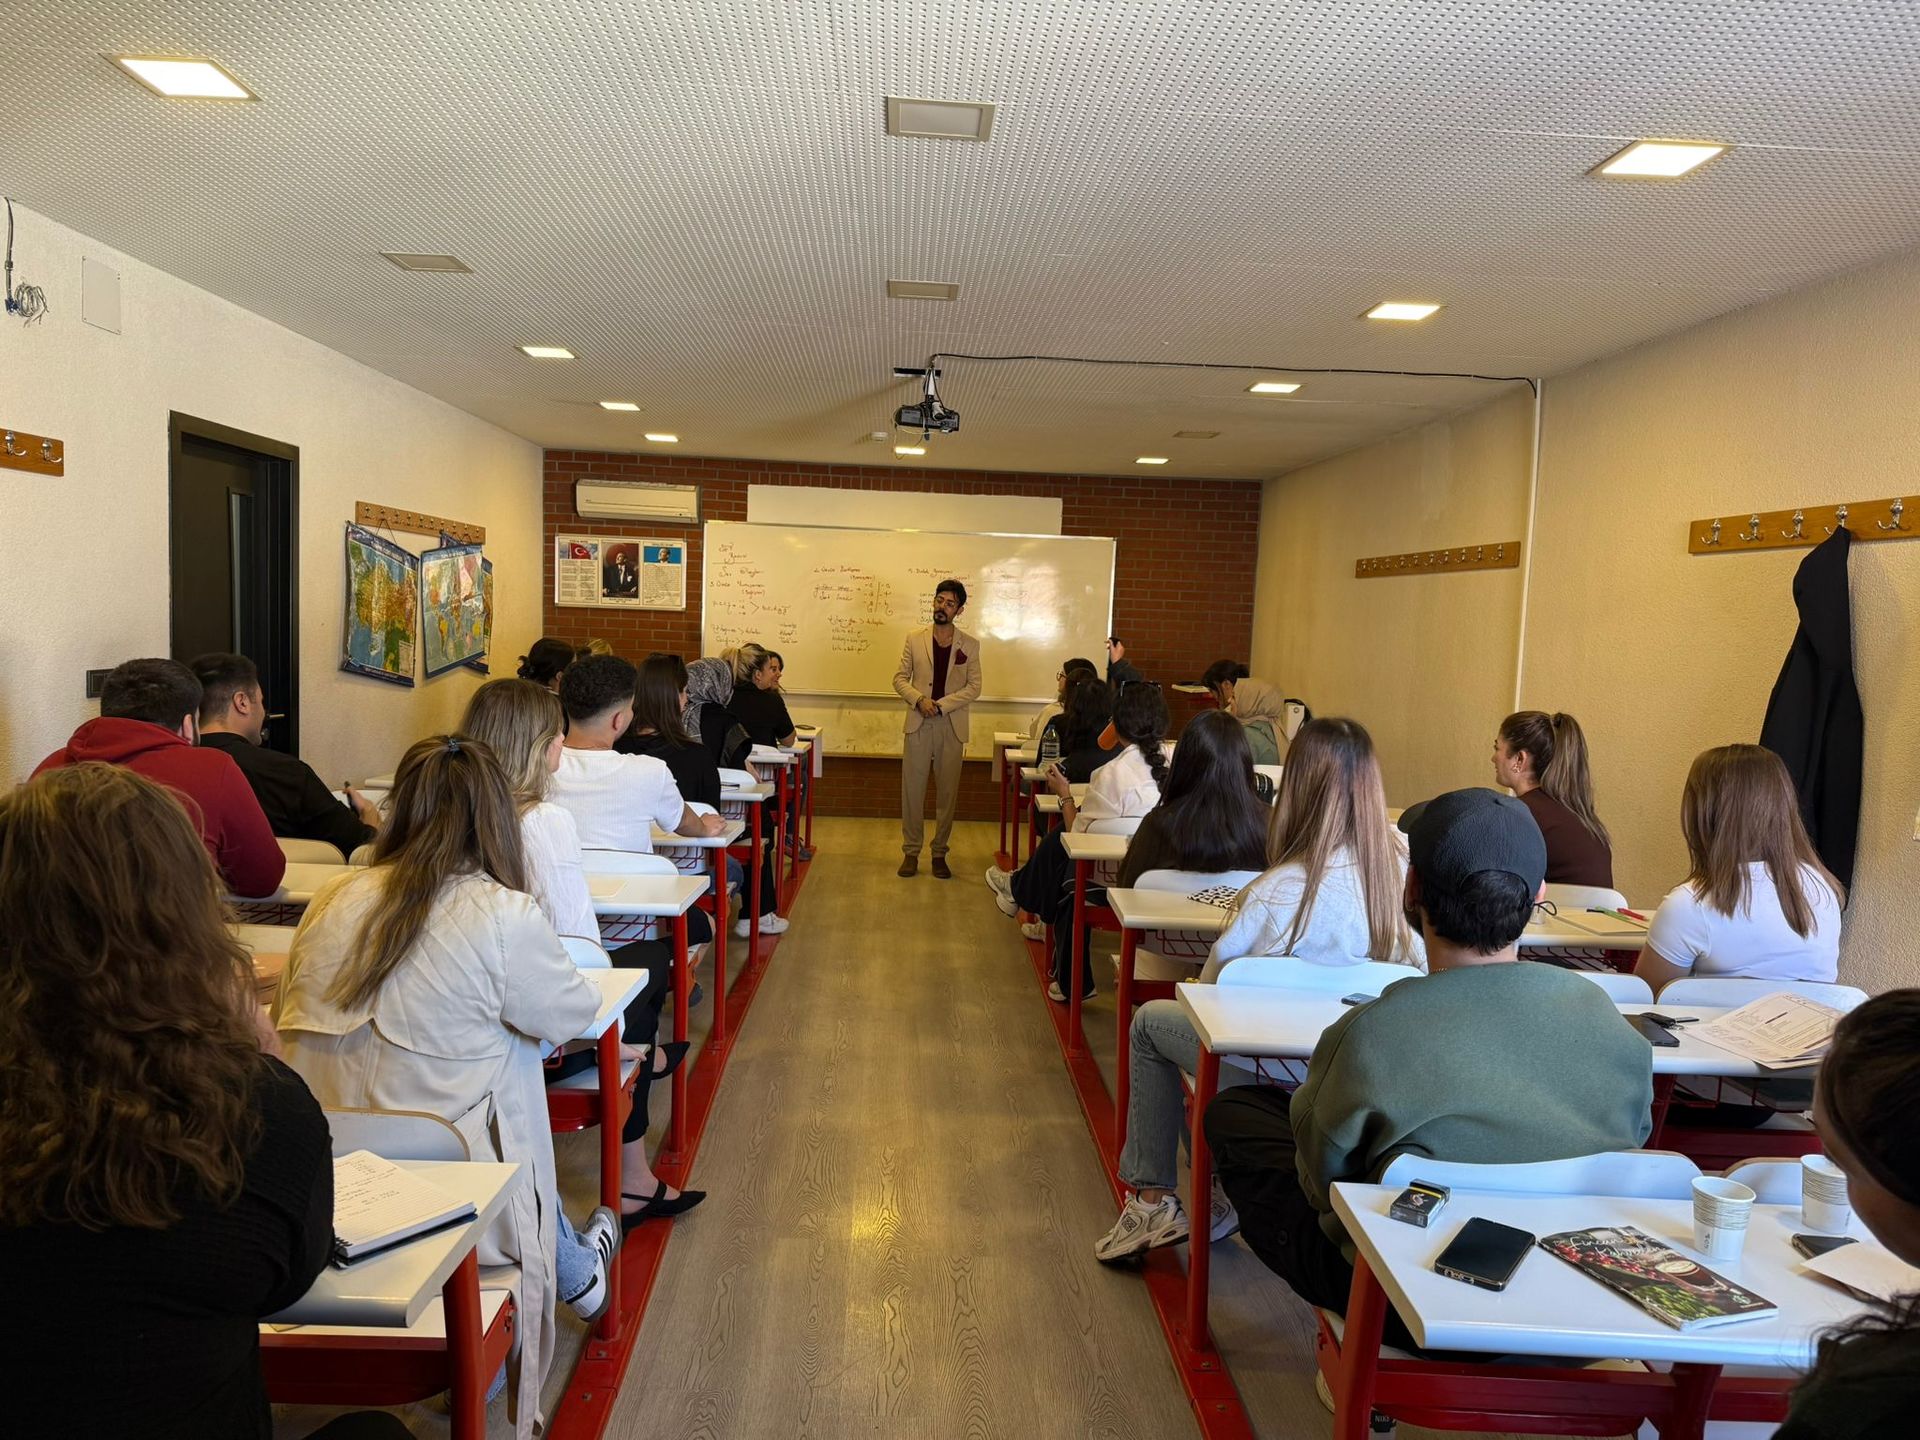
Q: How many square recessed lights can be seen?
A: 13